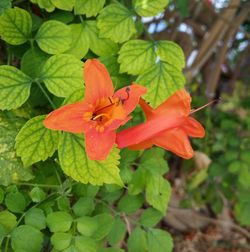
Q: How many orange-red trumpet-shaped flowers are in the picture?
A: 2